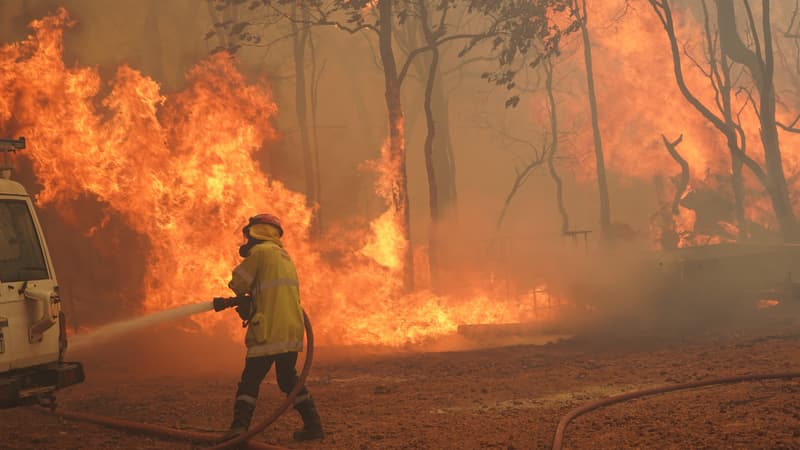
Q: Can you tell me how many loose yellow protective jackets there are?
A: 1